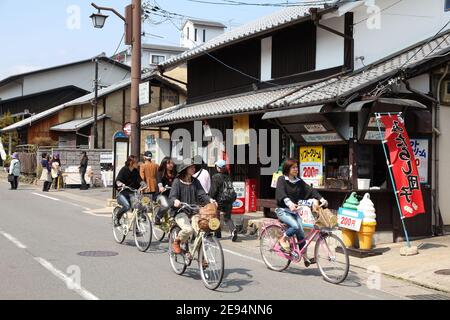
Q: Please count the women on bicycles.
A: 4